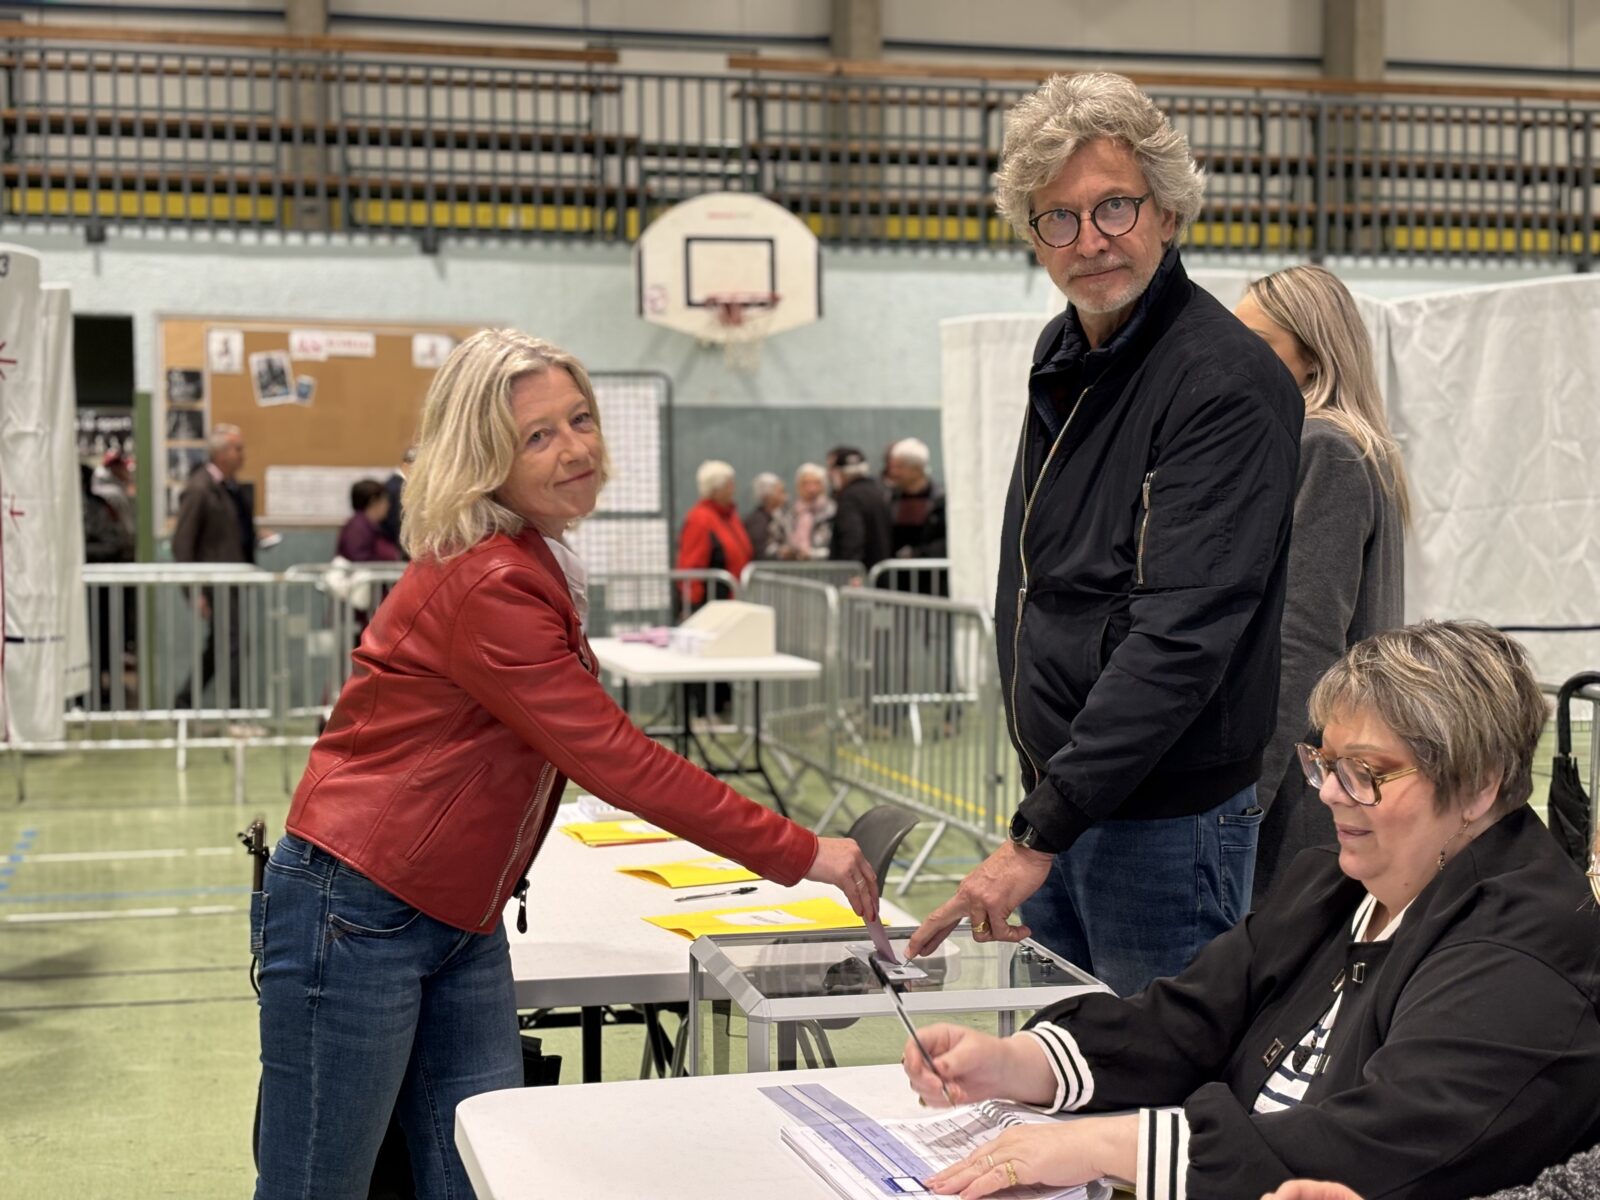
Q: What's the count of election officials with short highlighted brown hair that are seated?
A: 1